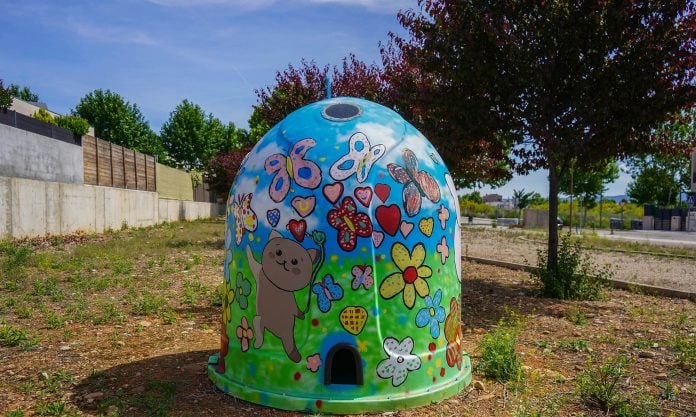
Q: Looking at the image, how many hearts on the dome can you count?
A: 11